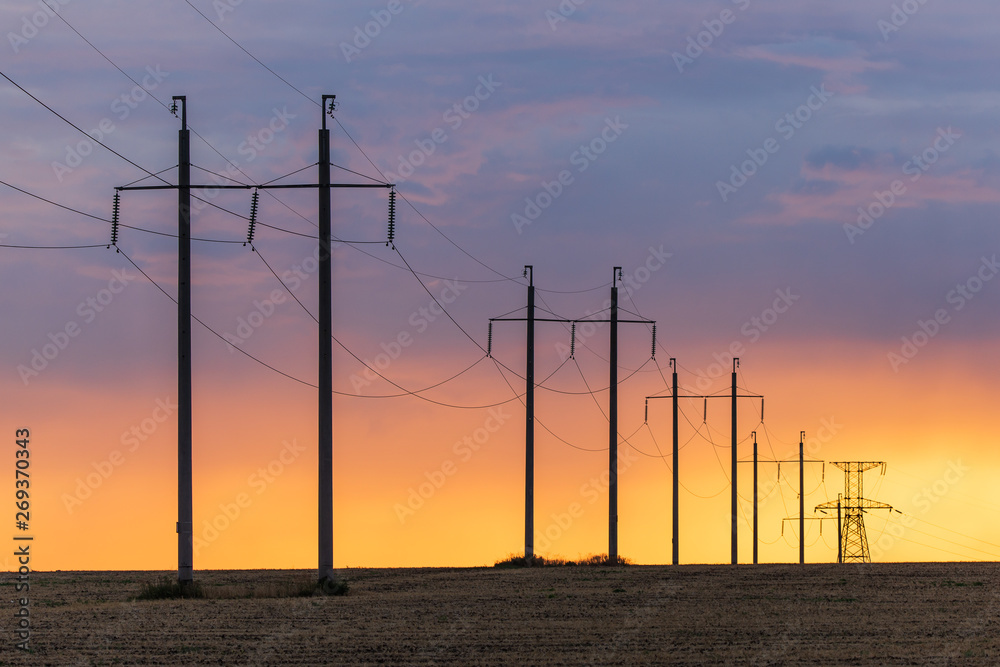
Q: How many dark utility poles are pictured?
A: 9